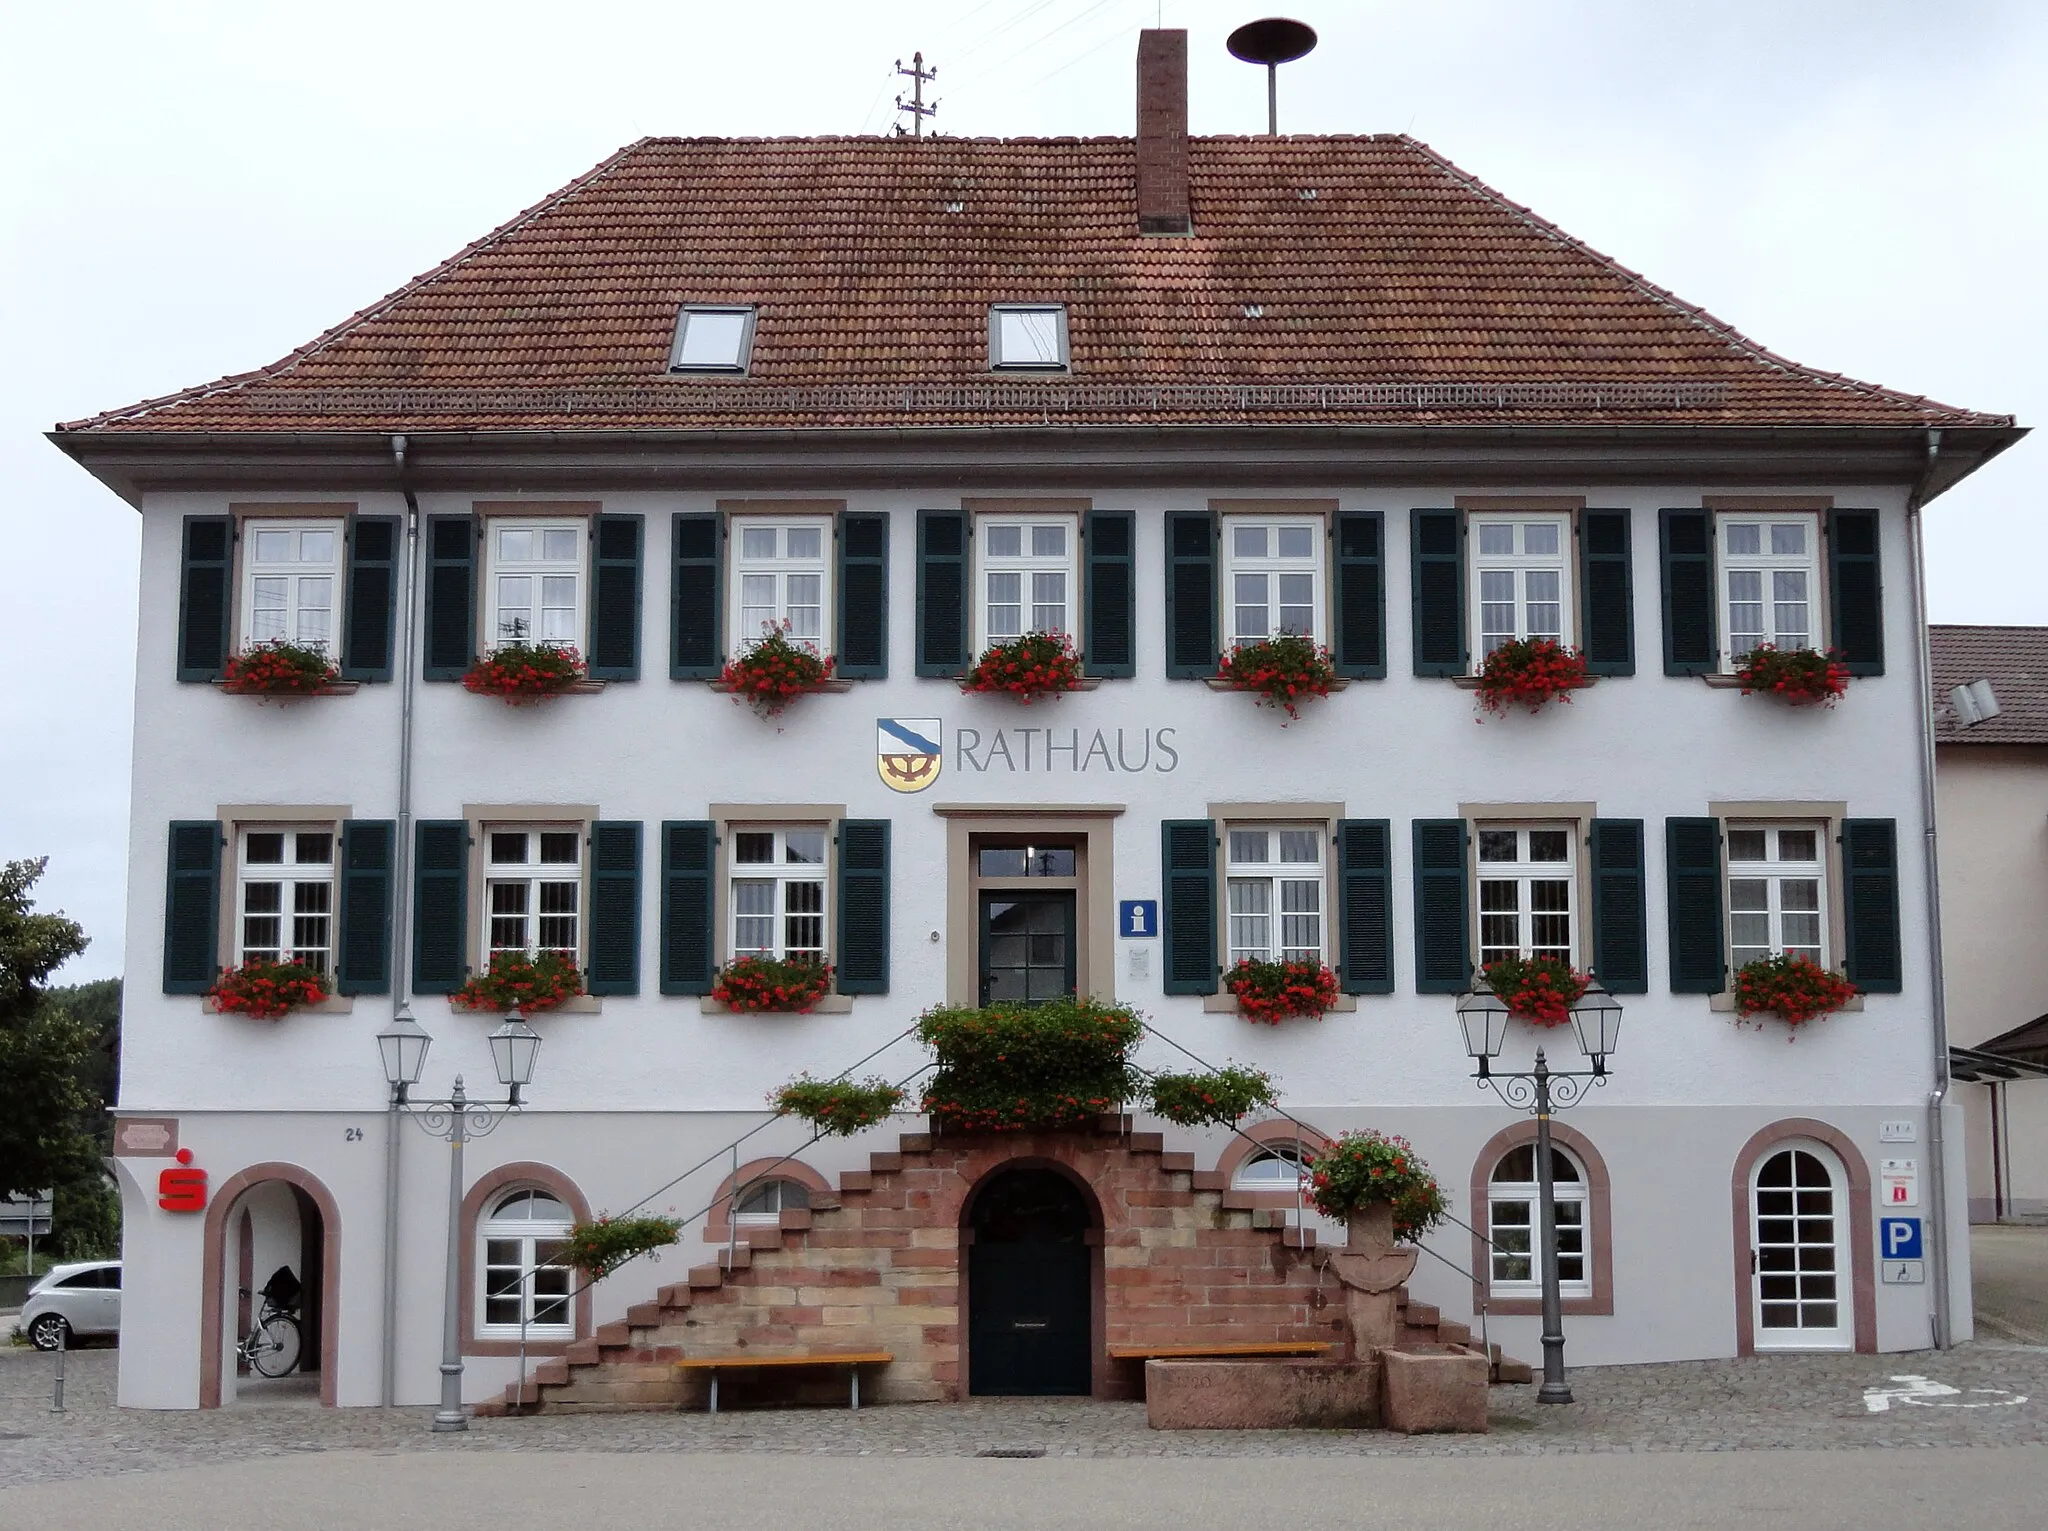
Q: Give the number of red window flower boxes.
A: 13